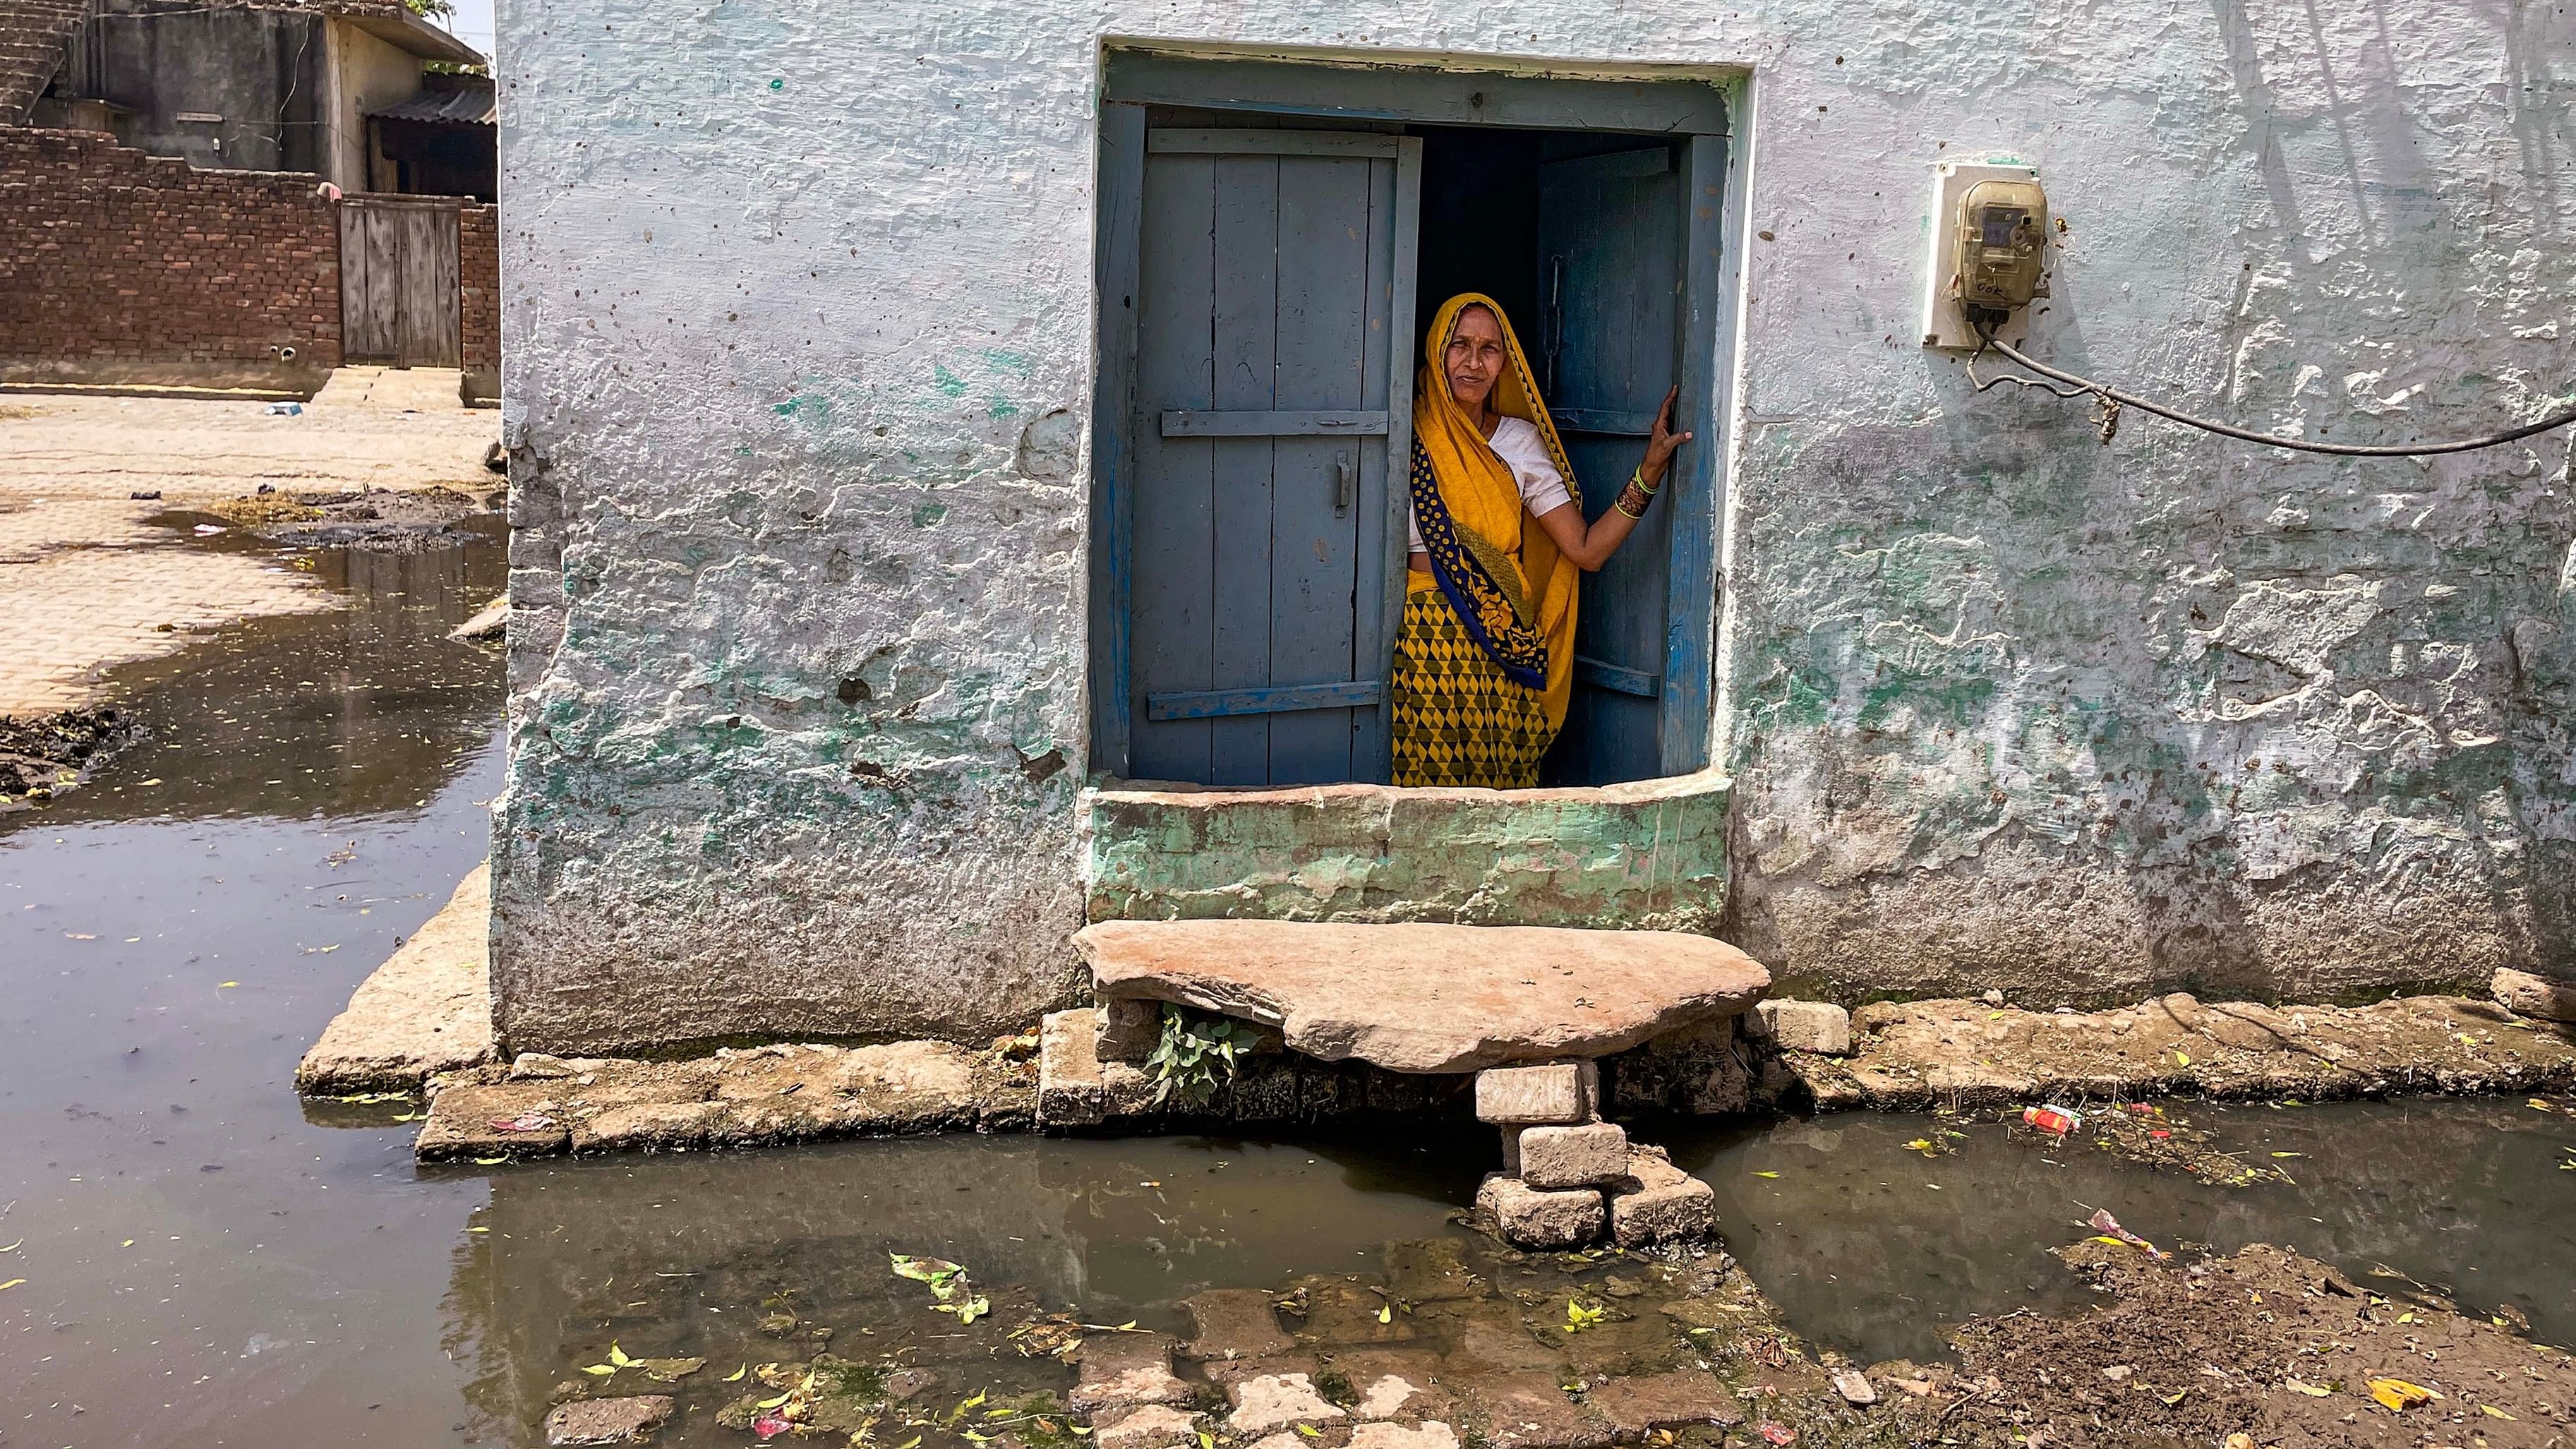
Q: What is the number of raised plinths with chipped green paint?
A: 1